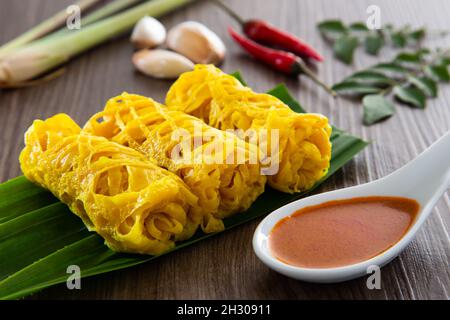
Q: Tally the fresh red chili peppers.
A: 2